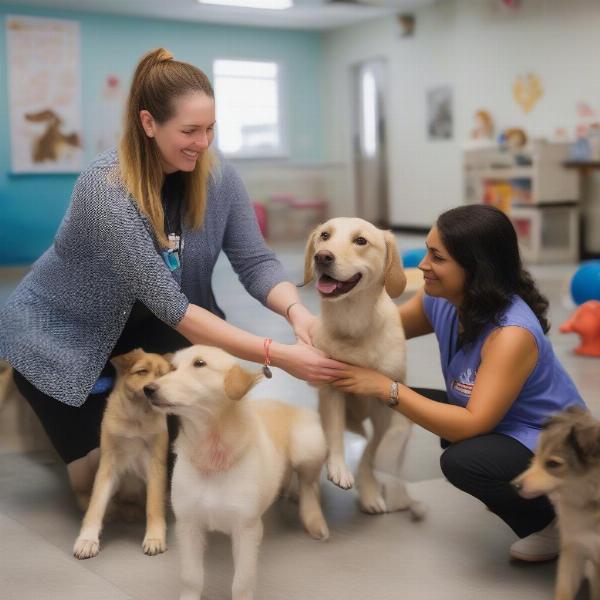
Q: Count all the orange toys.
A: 1